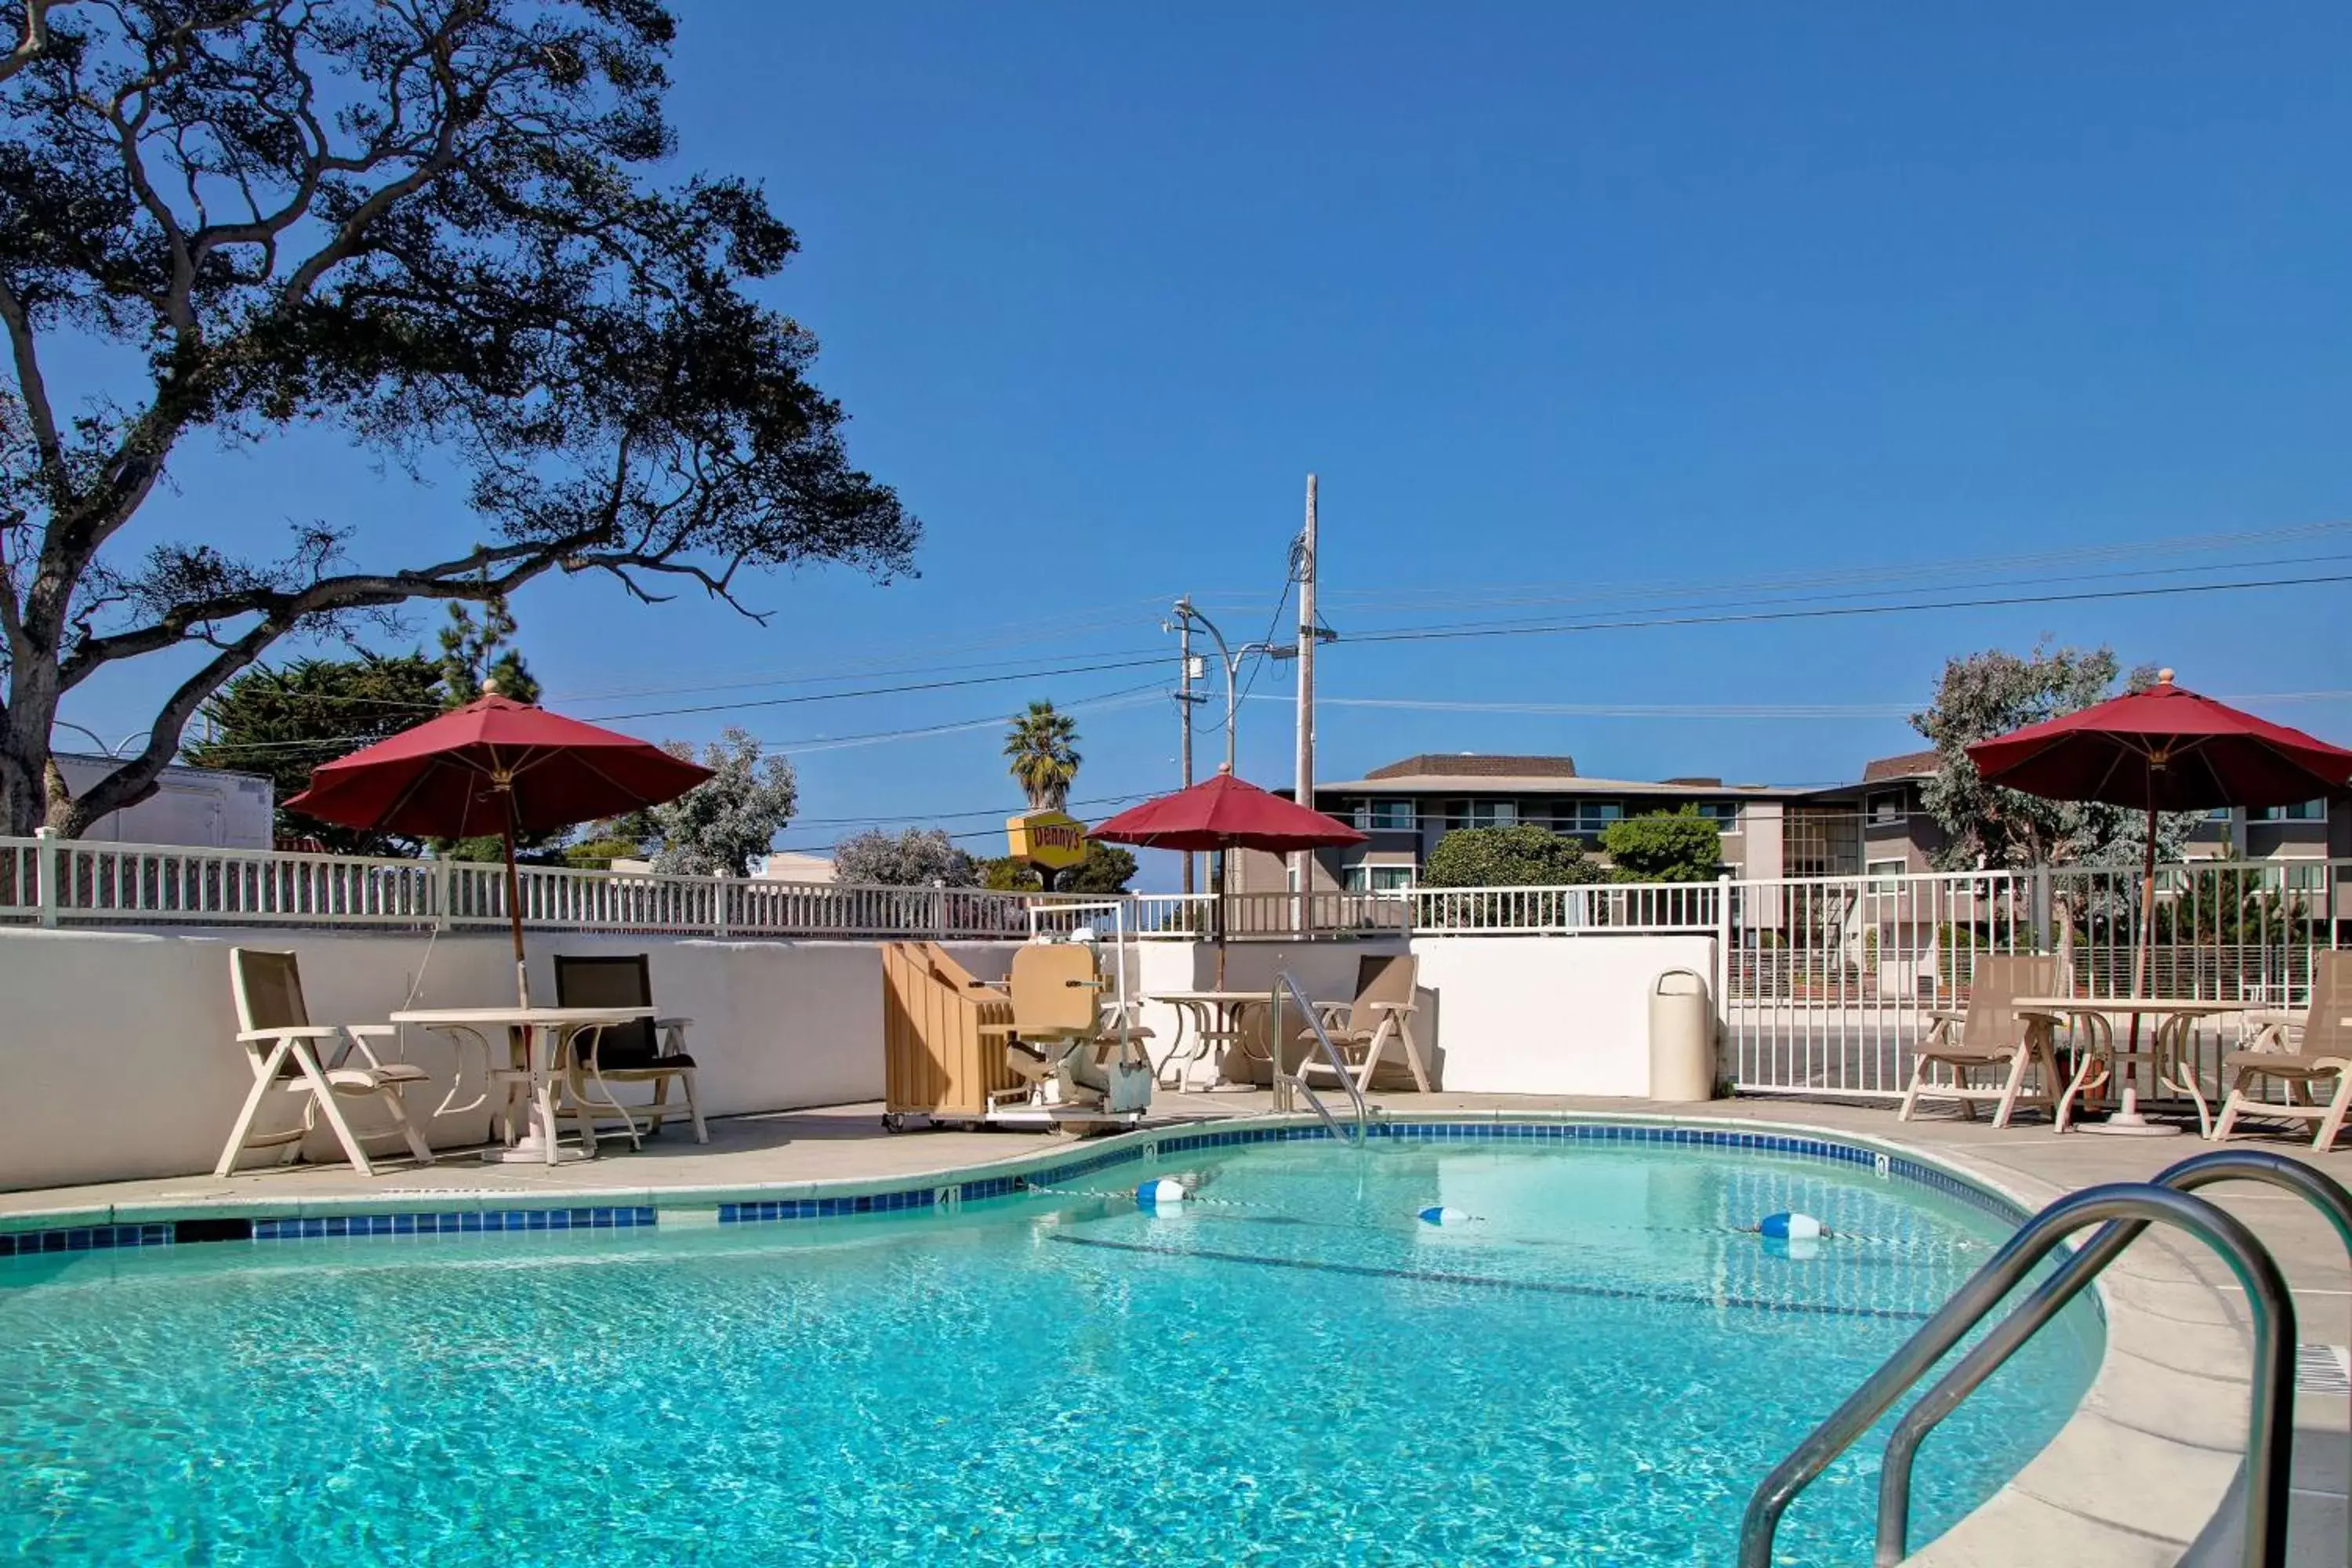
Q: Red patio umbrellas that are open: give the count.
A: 3